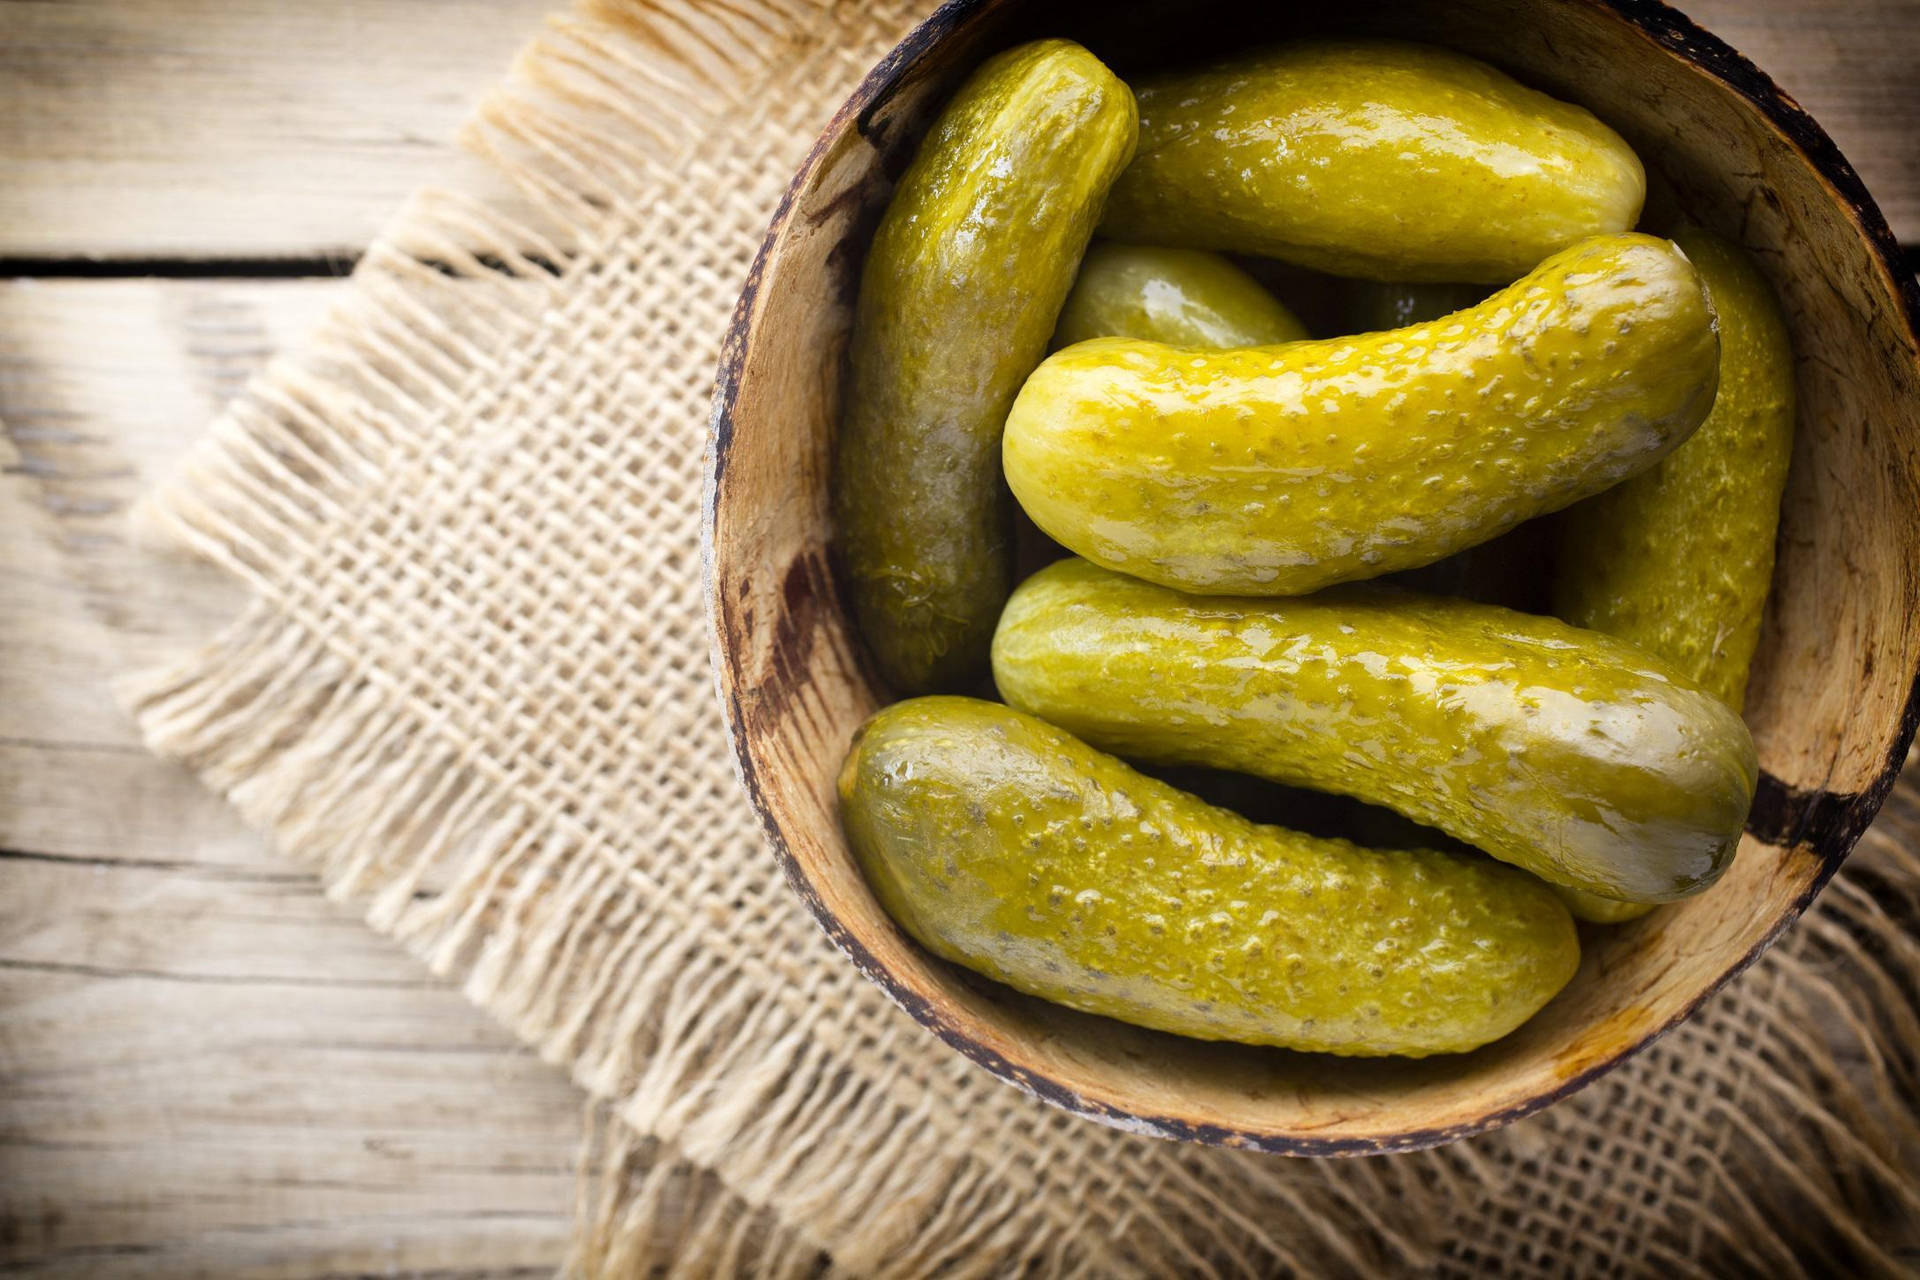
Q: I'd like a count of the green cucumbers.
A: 7